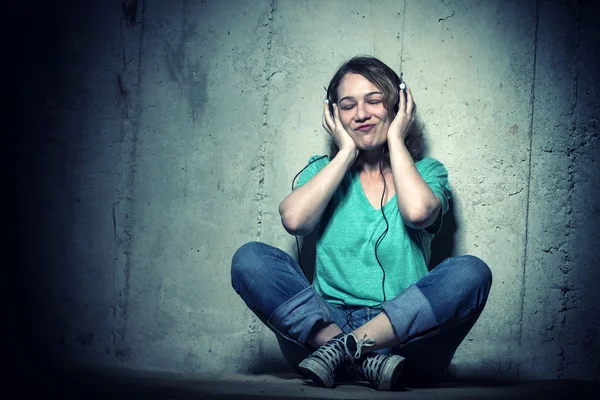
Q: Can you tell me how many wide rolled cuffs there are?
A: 2